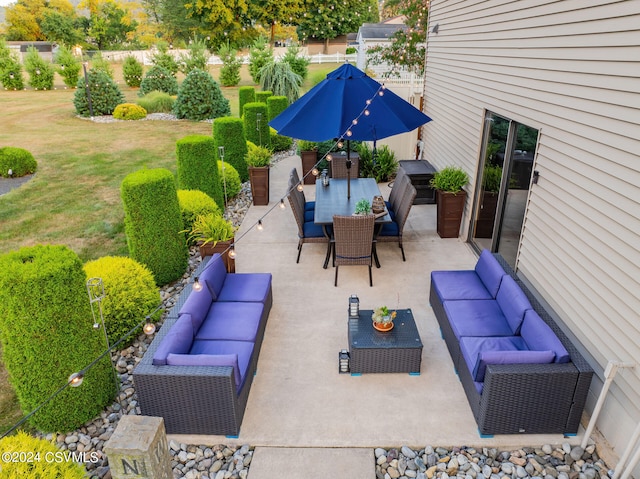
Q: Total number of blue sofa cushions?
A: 14